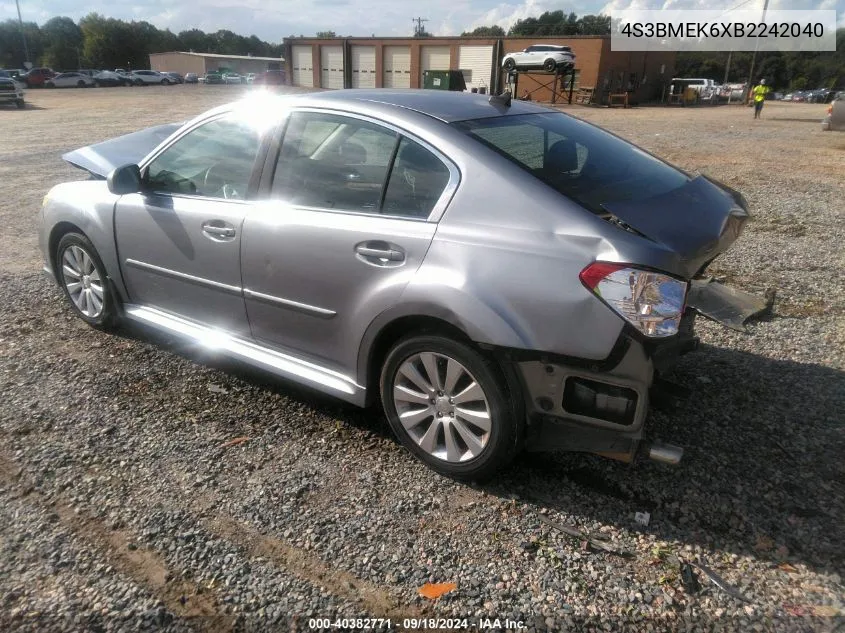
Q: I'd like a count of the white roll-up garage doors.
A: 6